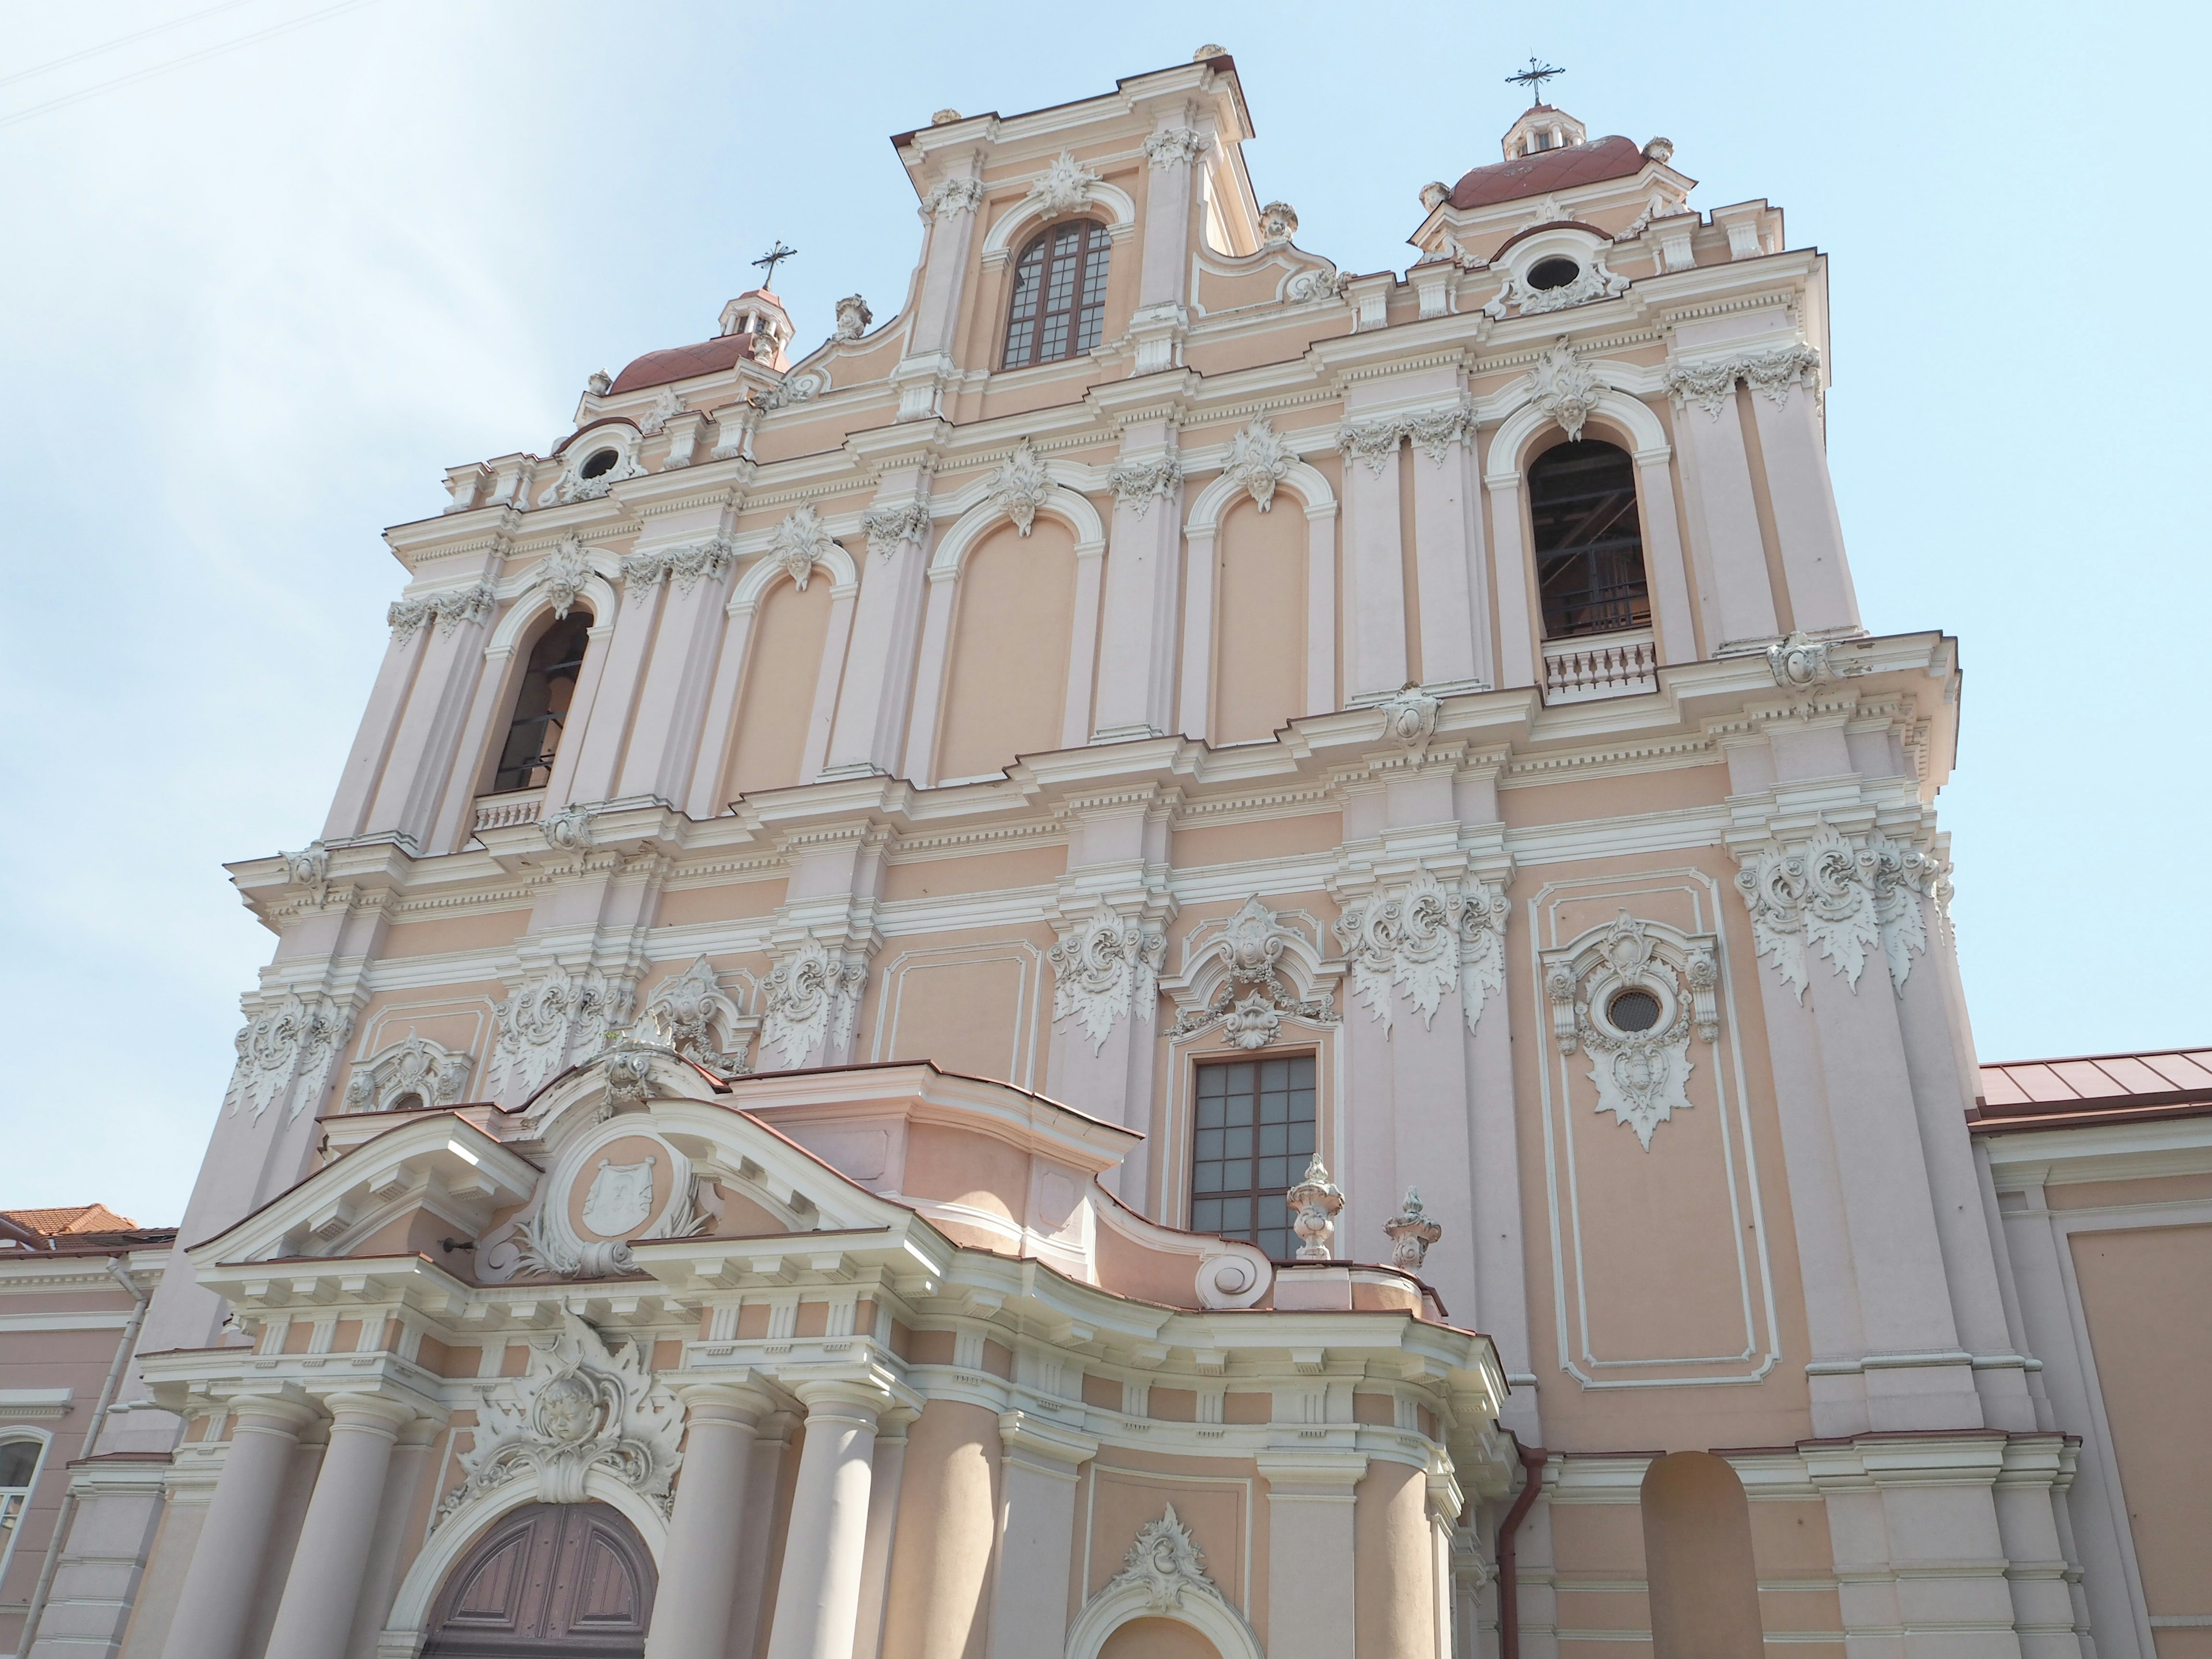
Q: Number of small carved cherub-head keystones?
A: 5